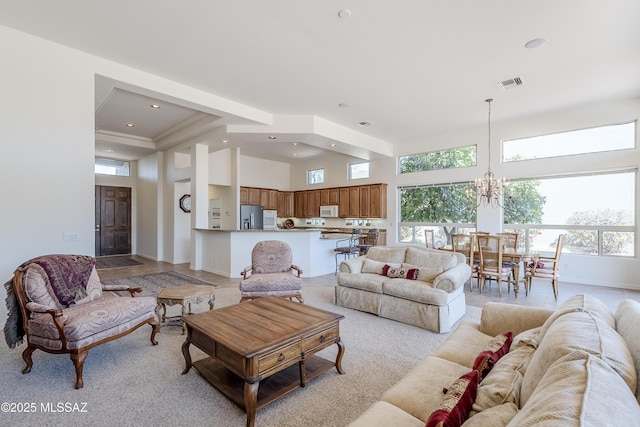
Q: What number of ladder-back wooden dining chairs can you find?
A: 6